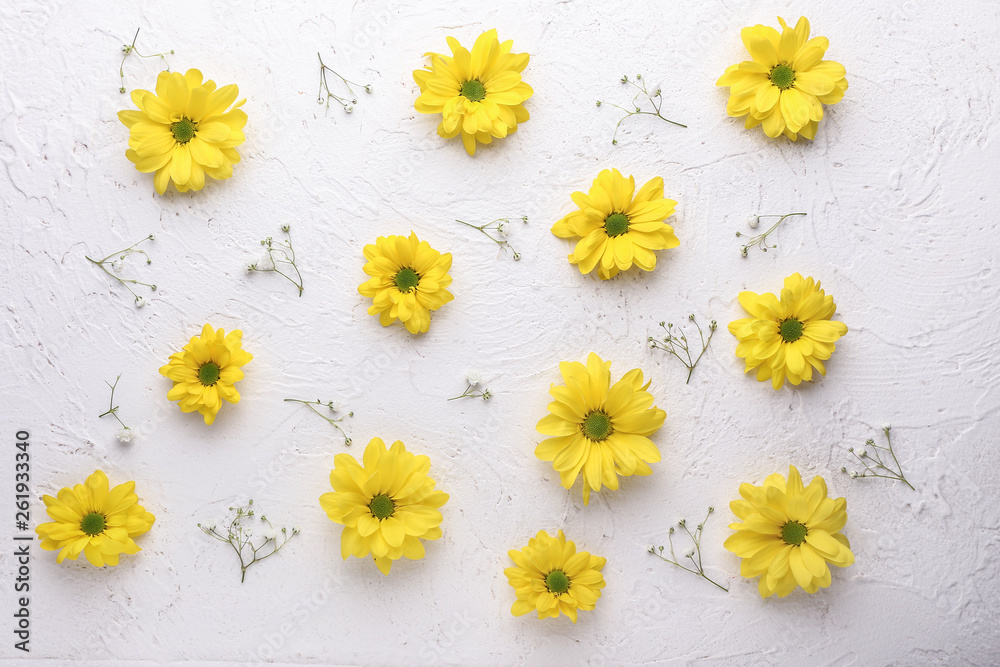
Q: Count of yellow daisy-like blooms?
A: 12